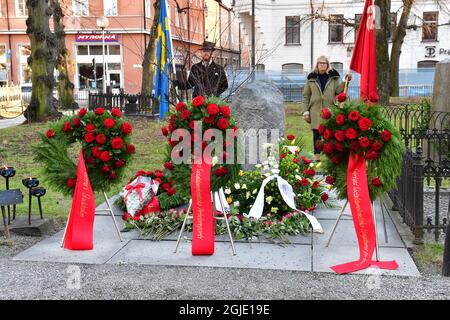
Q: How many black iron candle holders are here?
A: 3